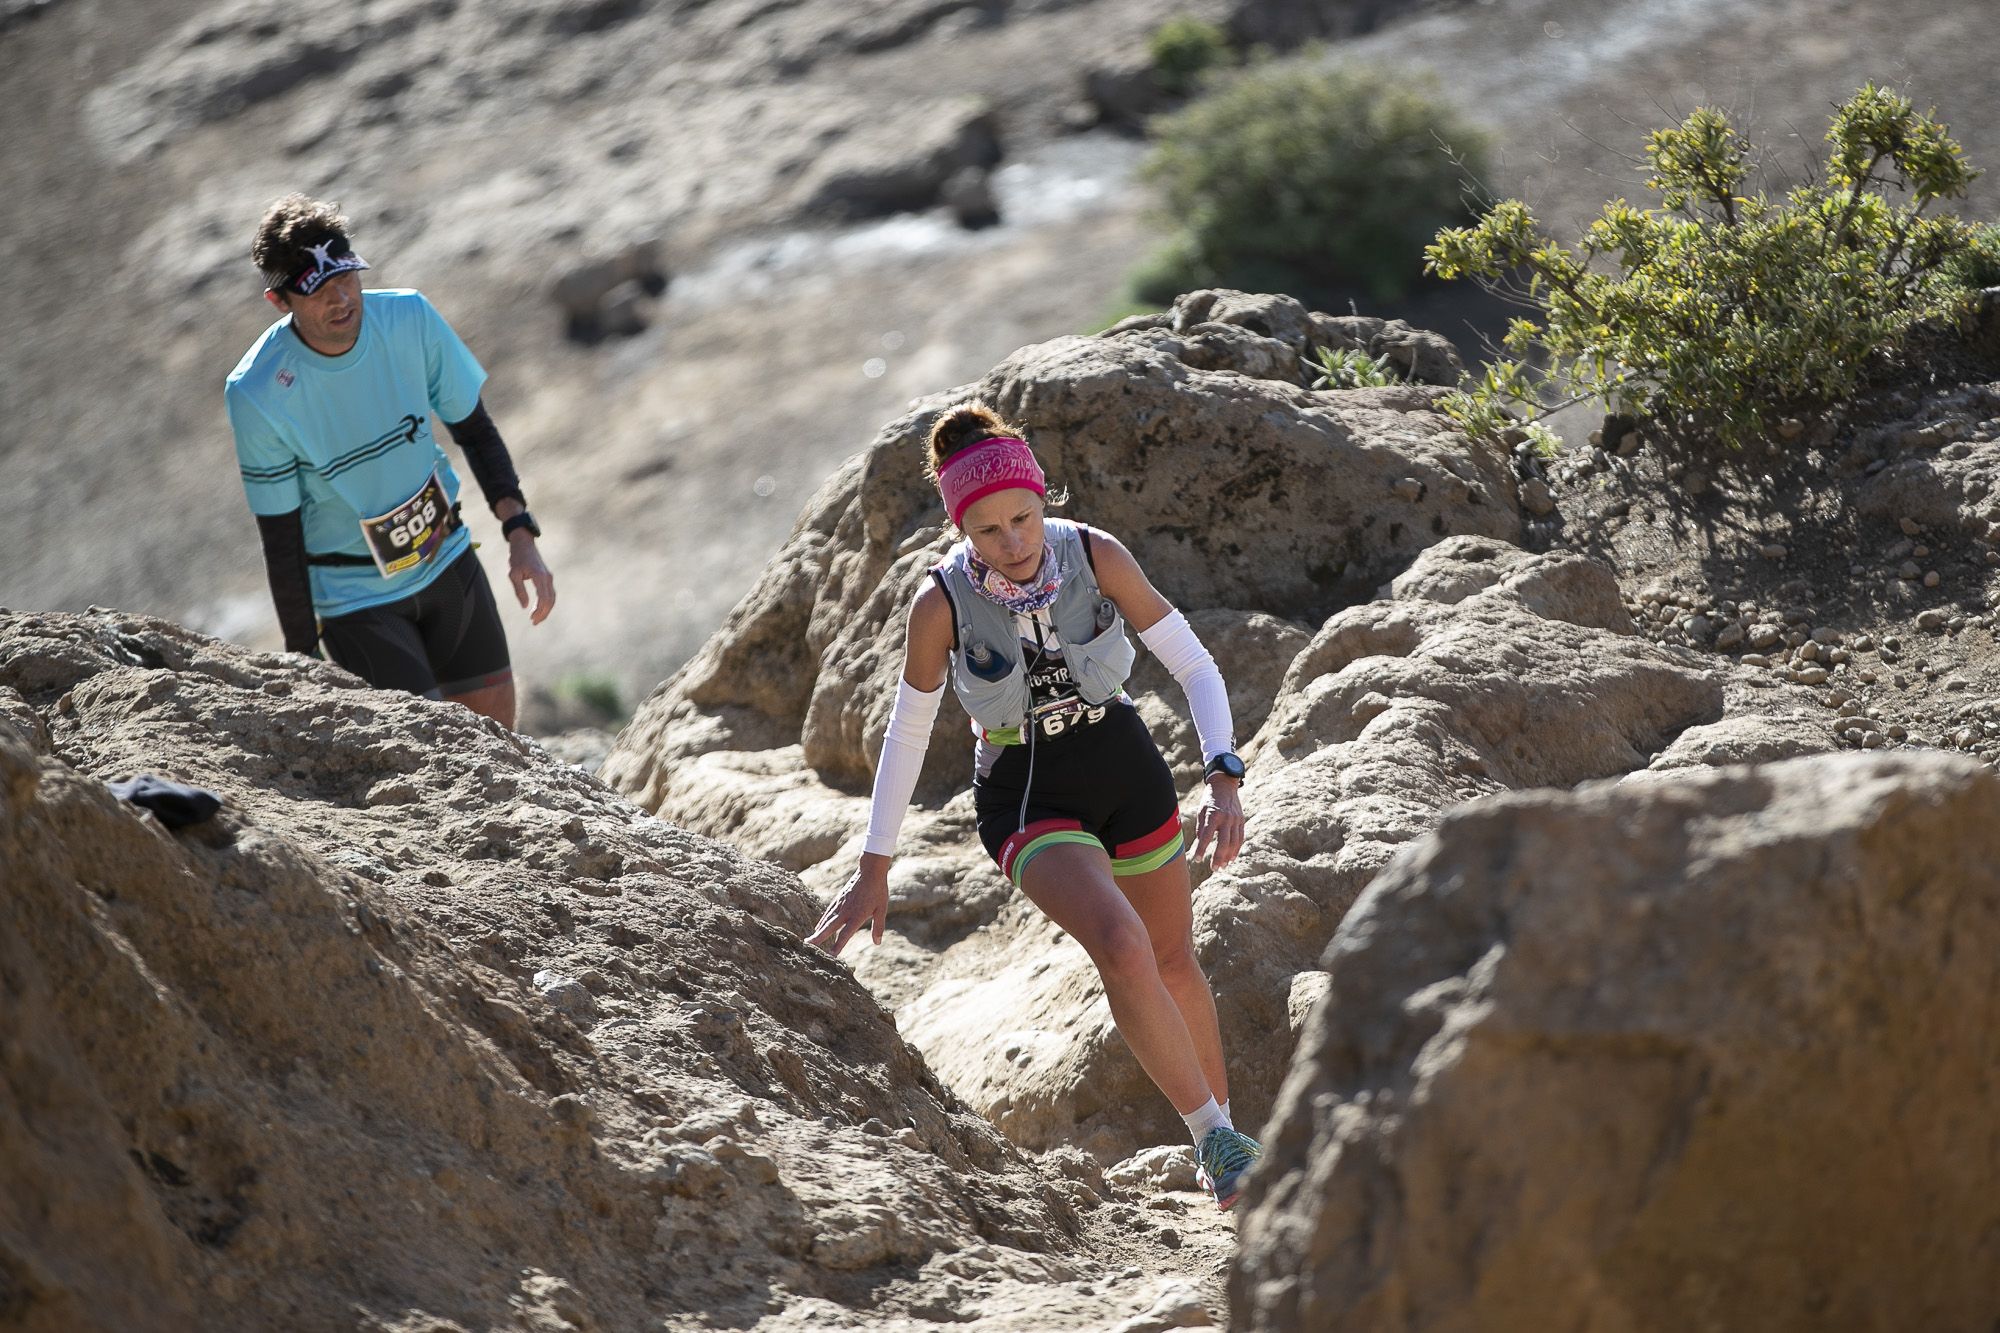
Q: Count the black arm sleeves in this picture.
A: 2